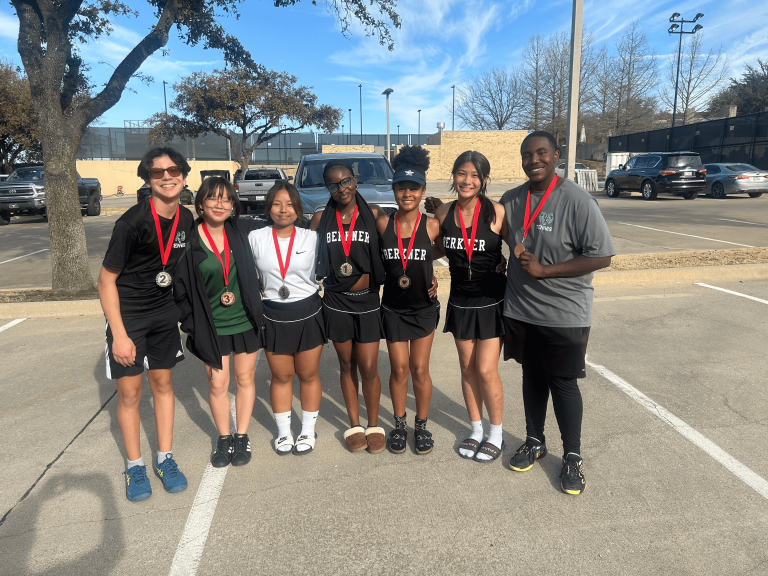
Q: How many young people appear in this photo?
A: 7